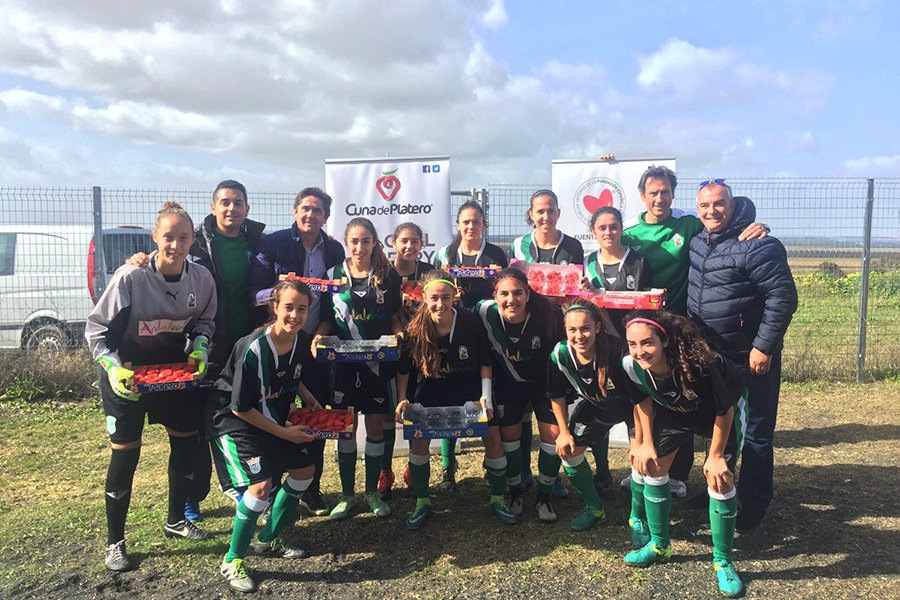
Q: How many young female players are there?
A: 11